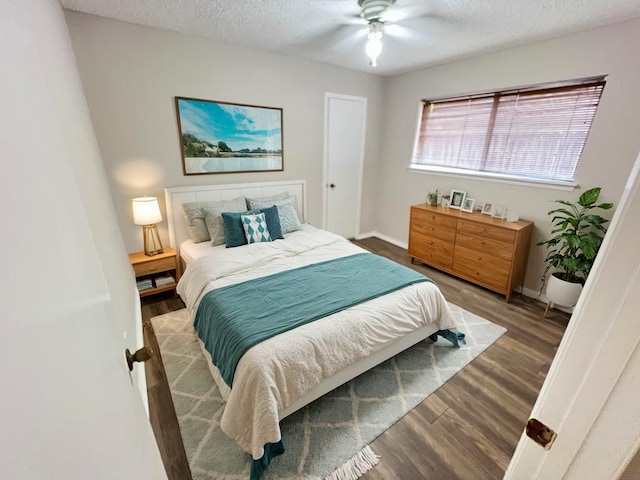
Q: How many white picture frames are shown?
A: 4